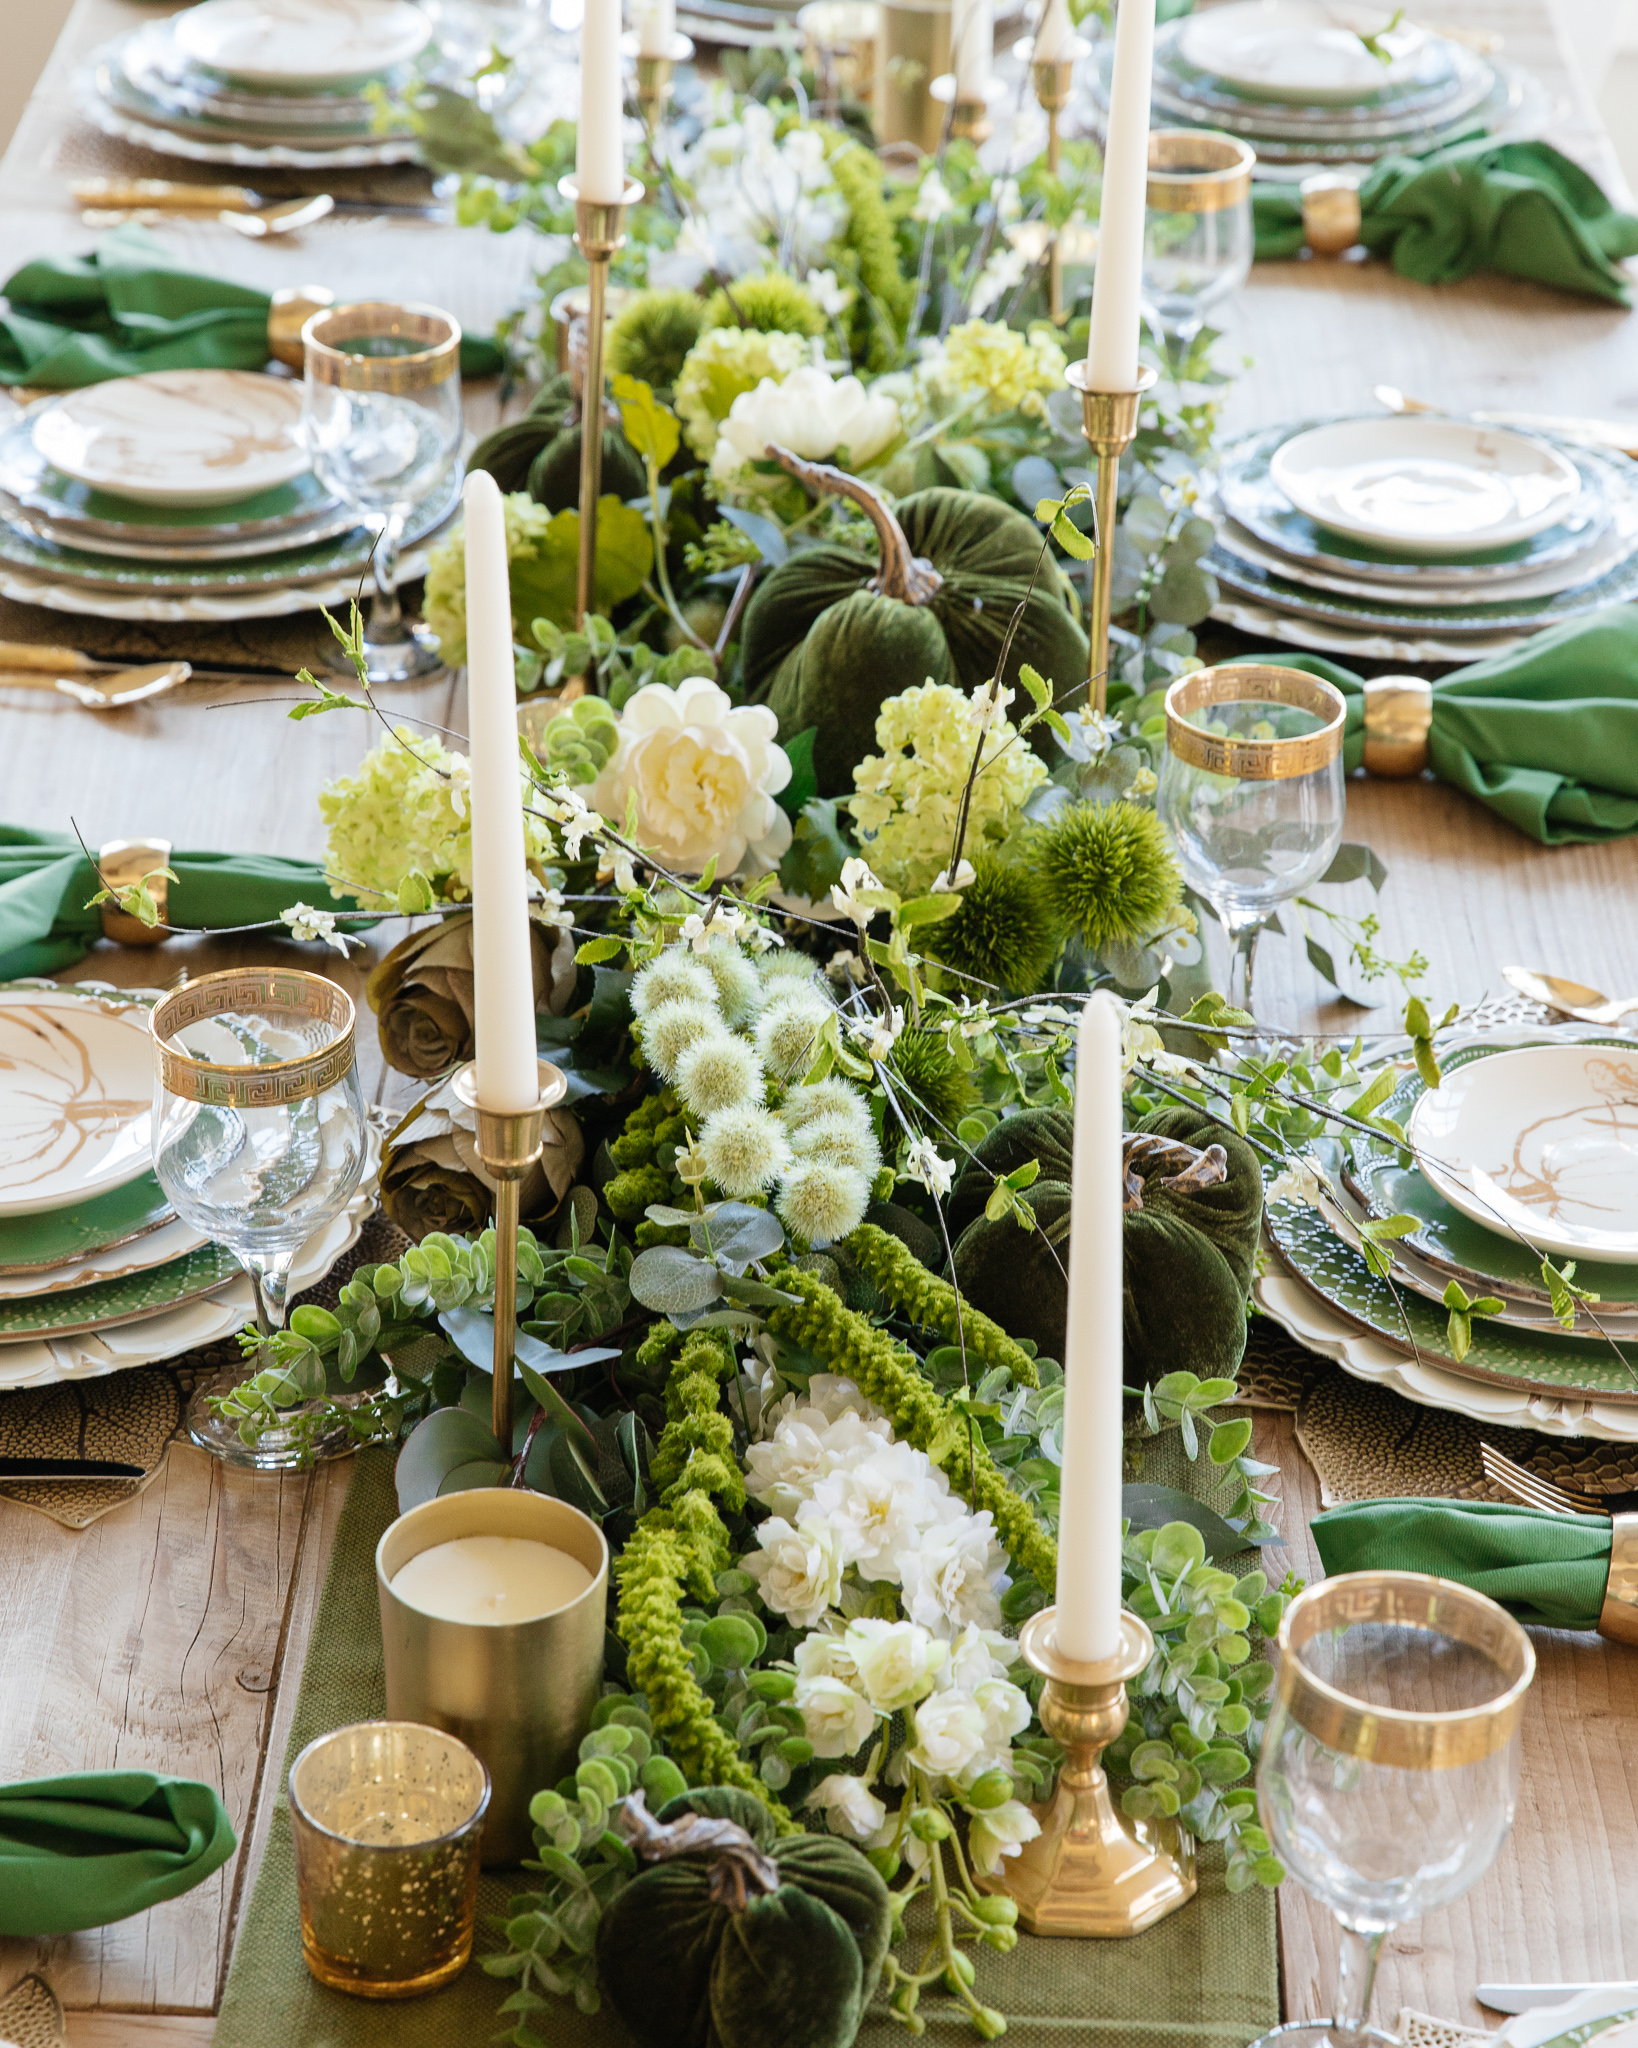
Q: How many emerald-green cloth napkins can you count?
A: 6